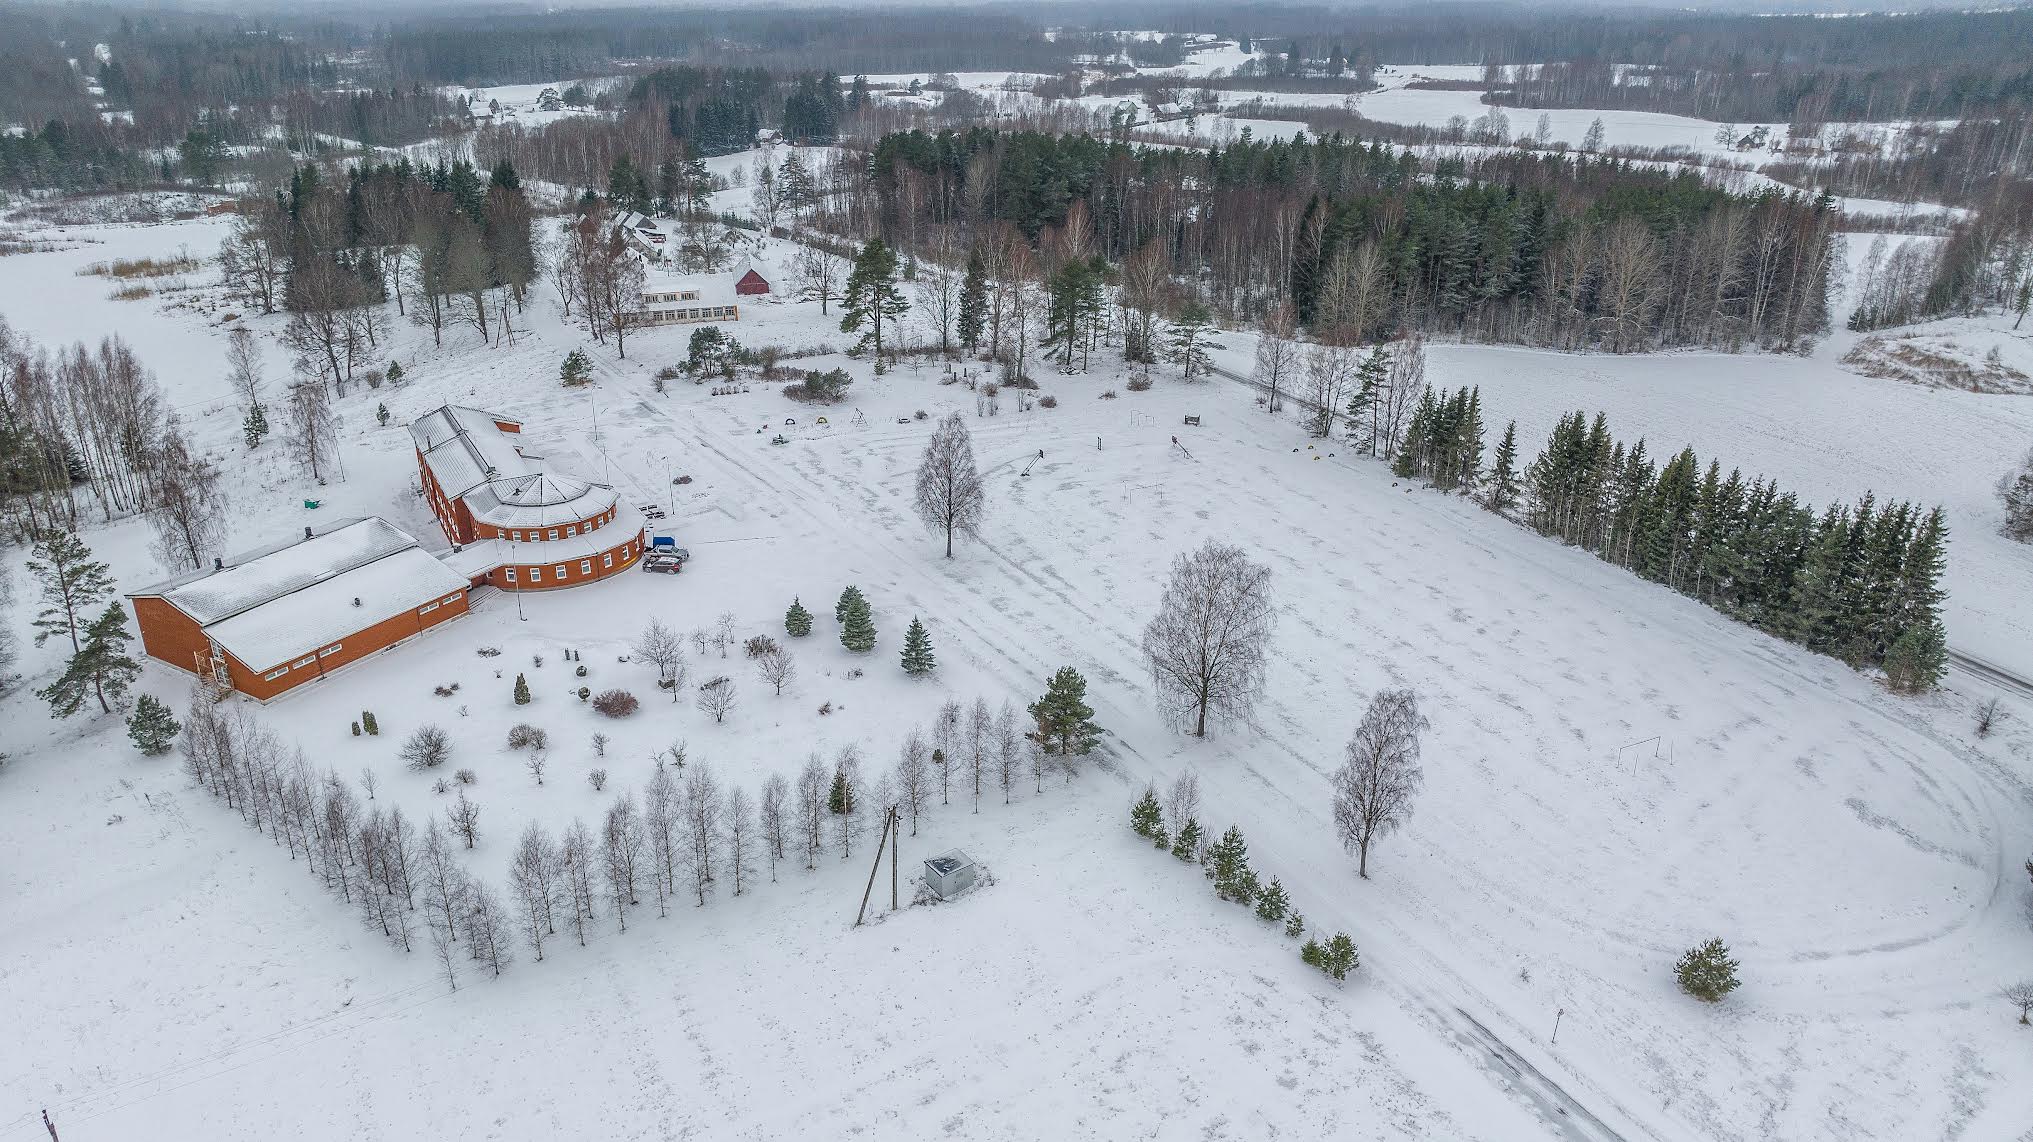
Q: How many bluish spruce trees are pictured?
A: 4